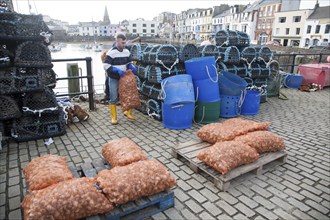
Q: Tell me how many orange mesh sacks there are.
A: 8